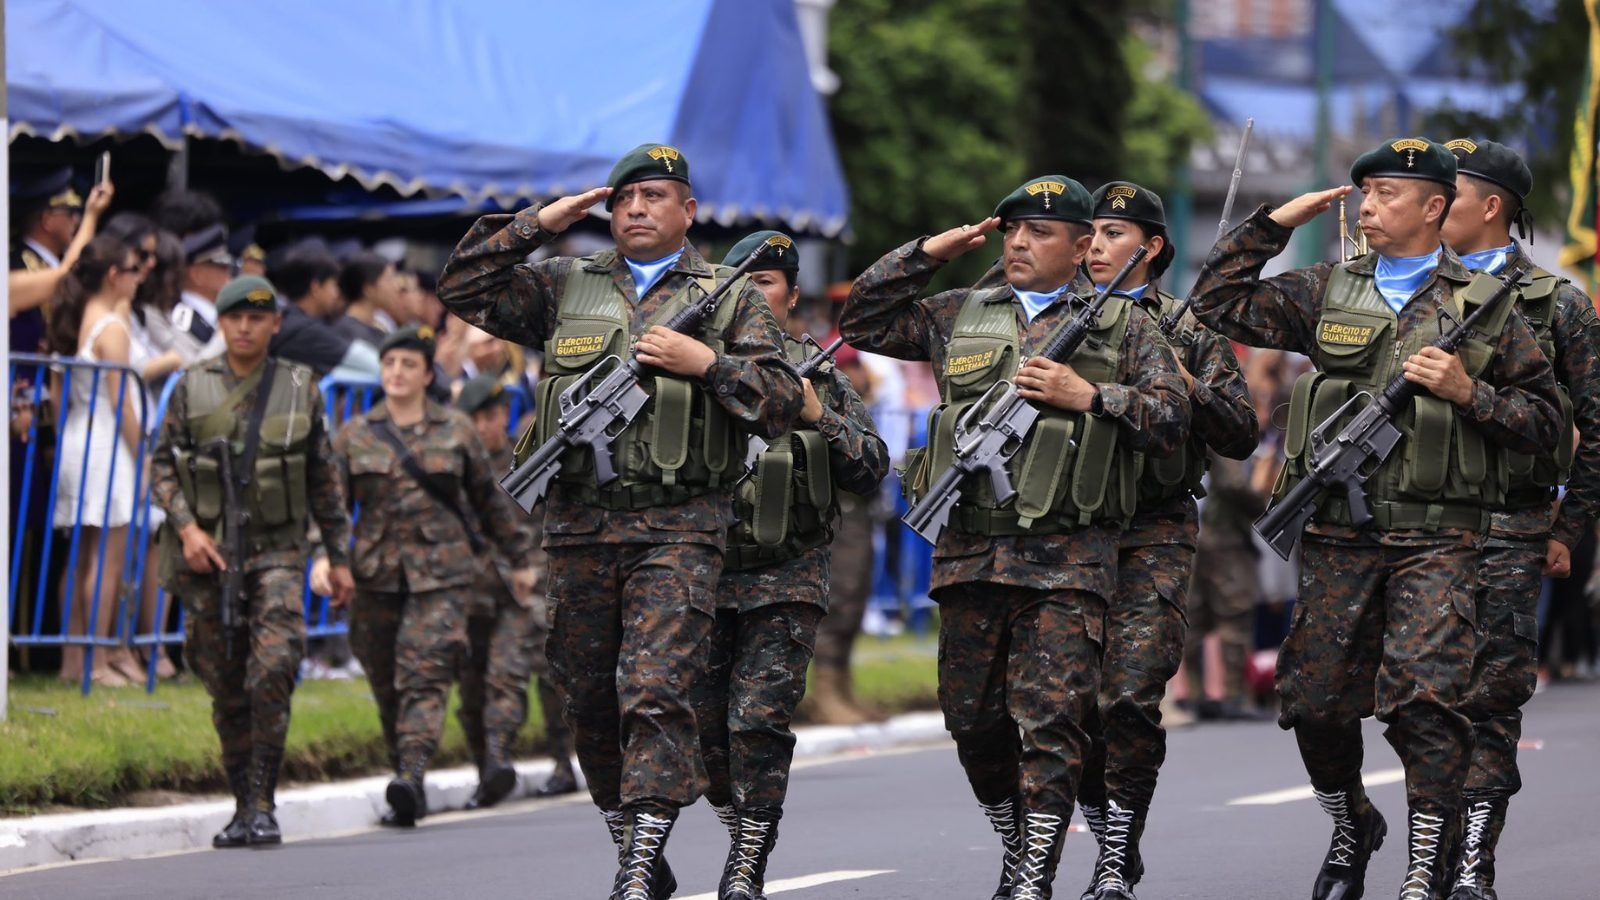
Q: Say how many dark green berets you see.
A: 9